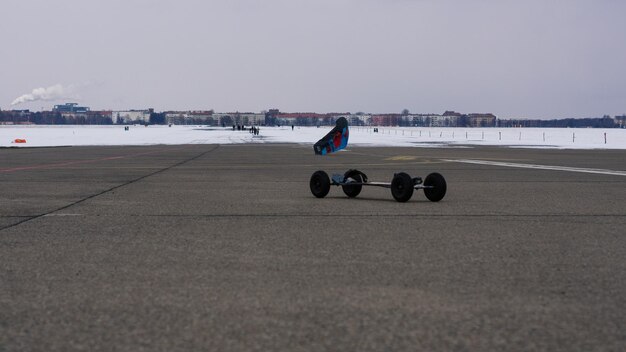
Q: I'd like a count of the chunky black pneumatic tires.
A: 4